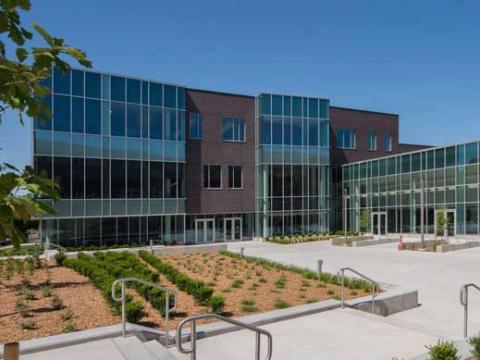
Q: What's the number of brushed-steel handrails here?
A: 4